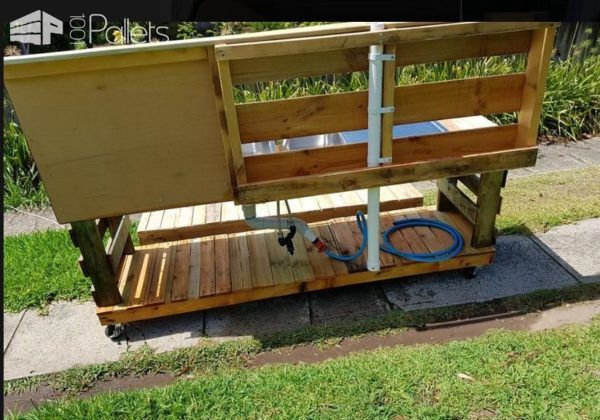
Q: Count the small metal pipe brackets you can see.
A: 3